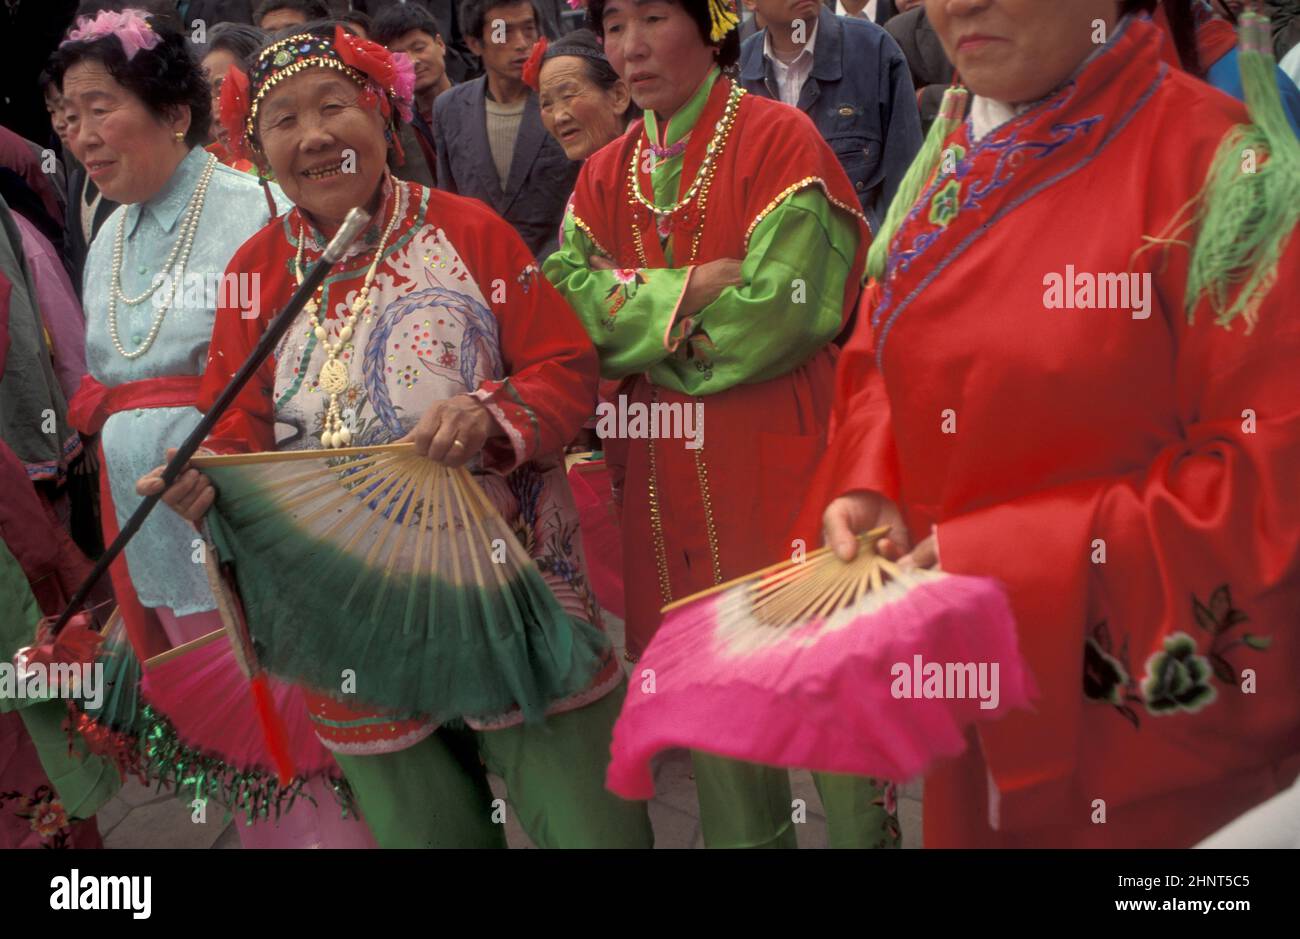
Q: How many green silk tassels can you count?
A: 2